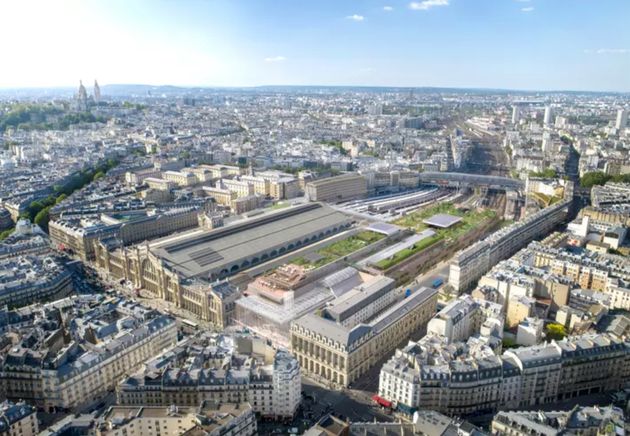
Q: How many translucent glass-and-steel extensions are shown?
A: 1